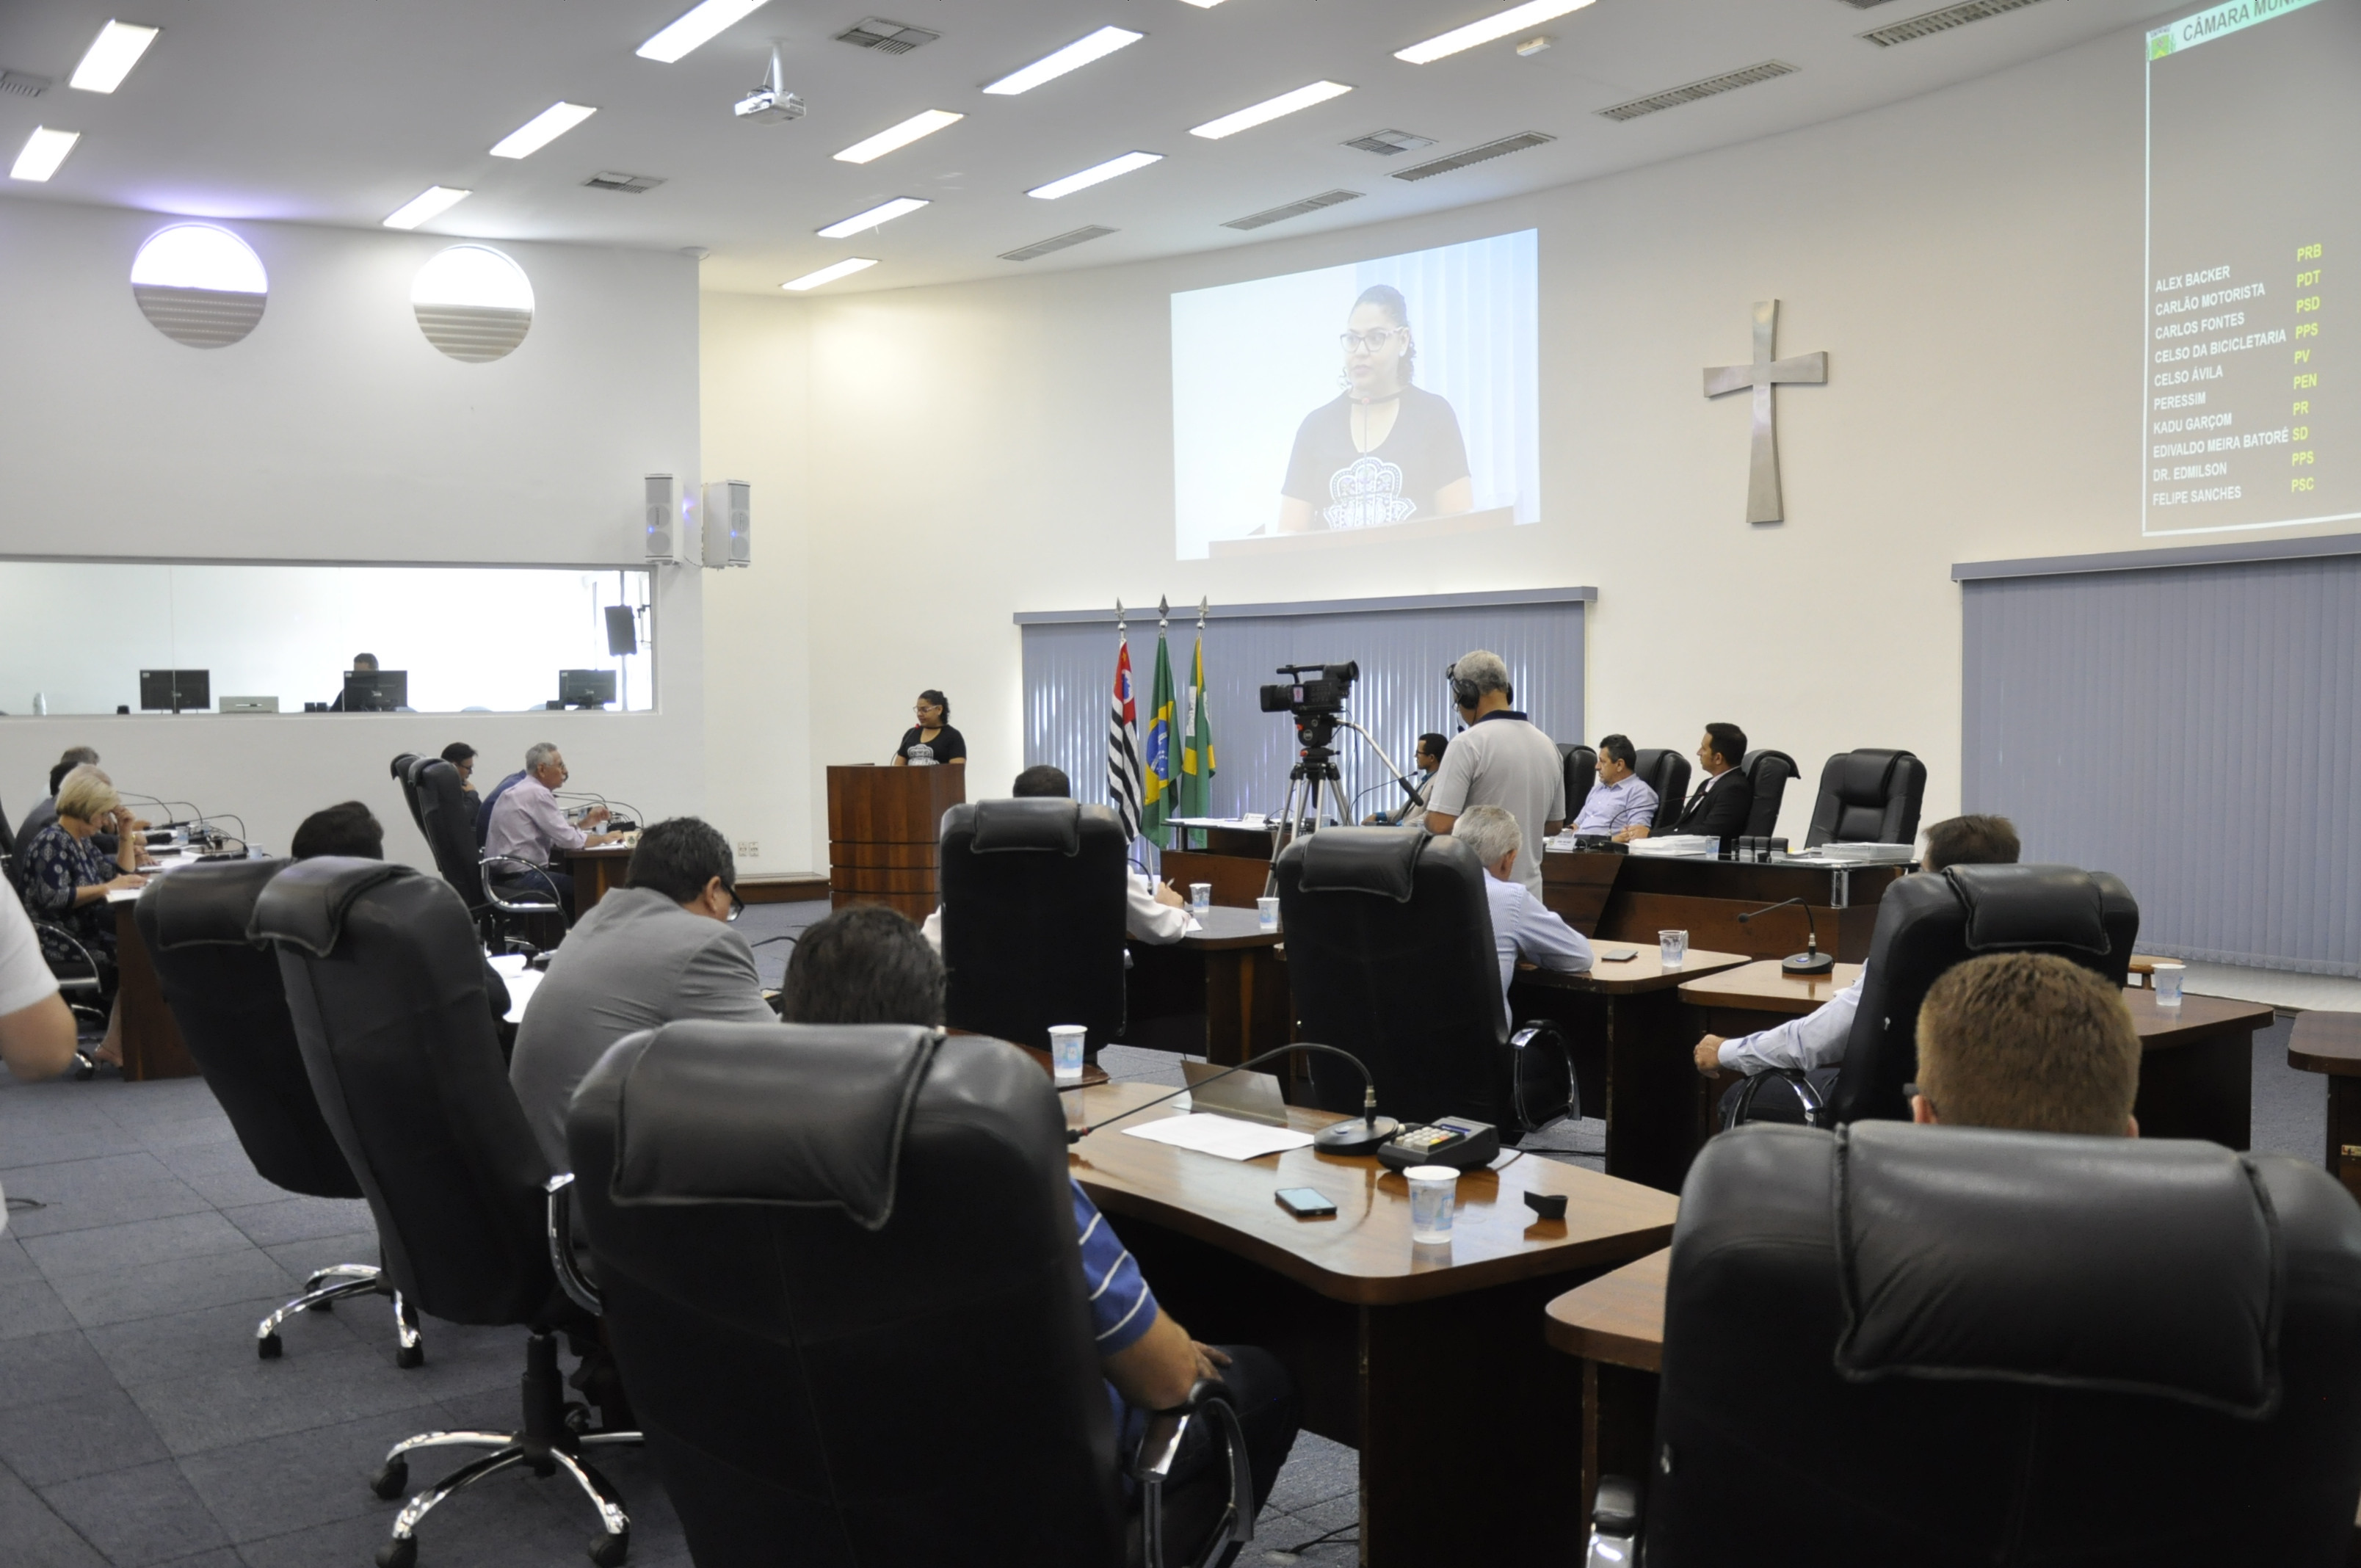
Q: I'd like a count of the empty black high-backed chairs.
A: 1